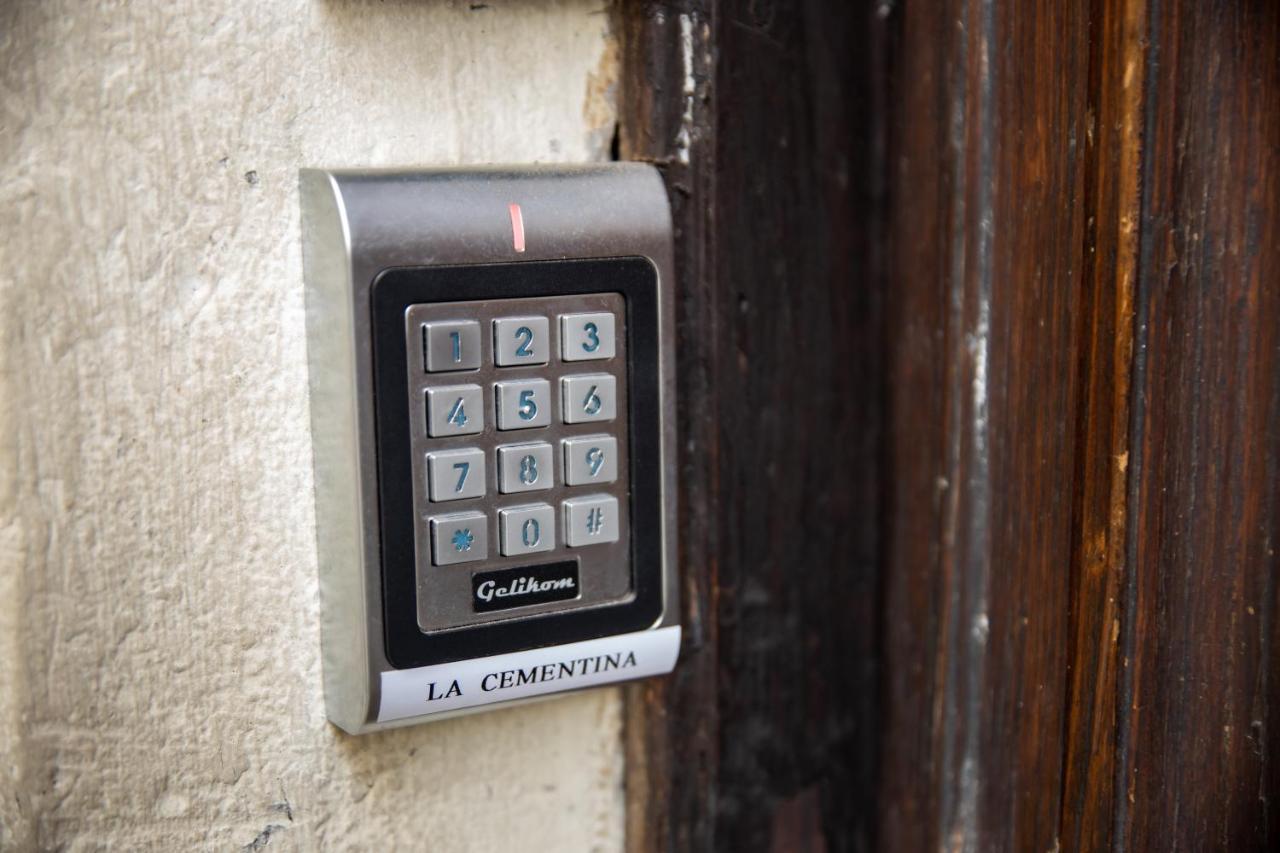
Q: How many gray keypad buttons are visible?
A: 12